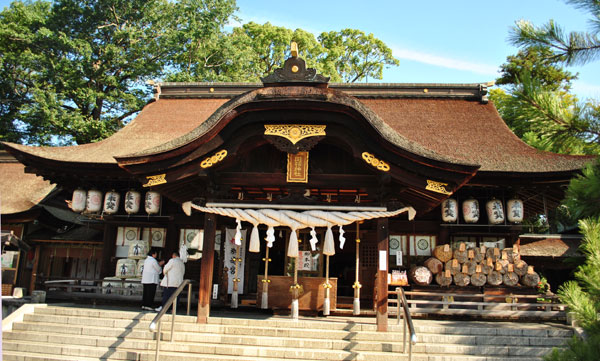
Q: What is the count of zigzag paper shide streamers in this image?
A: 4